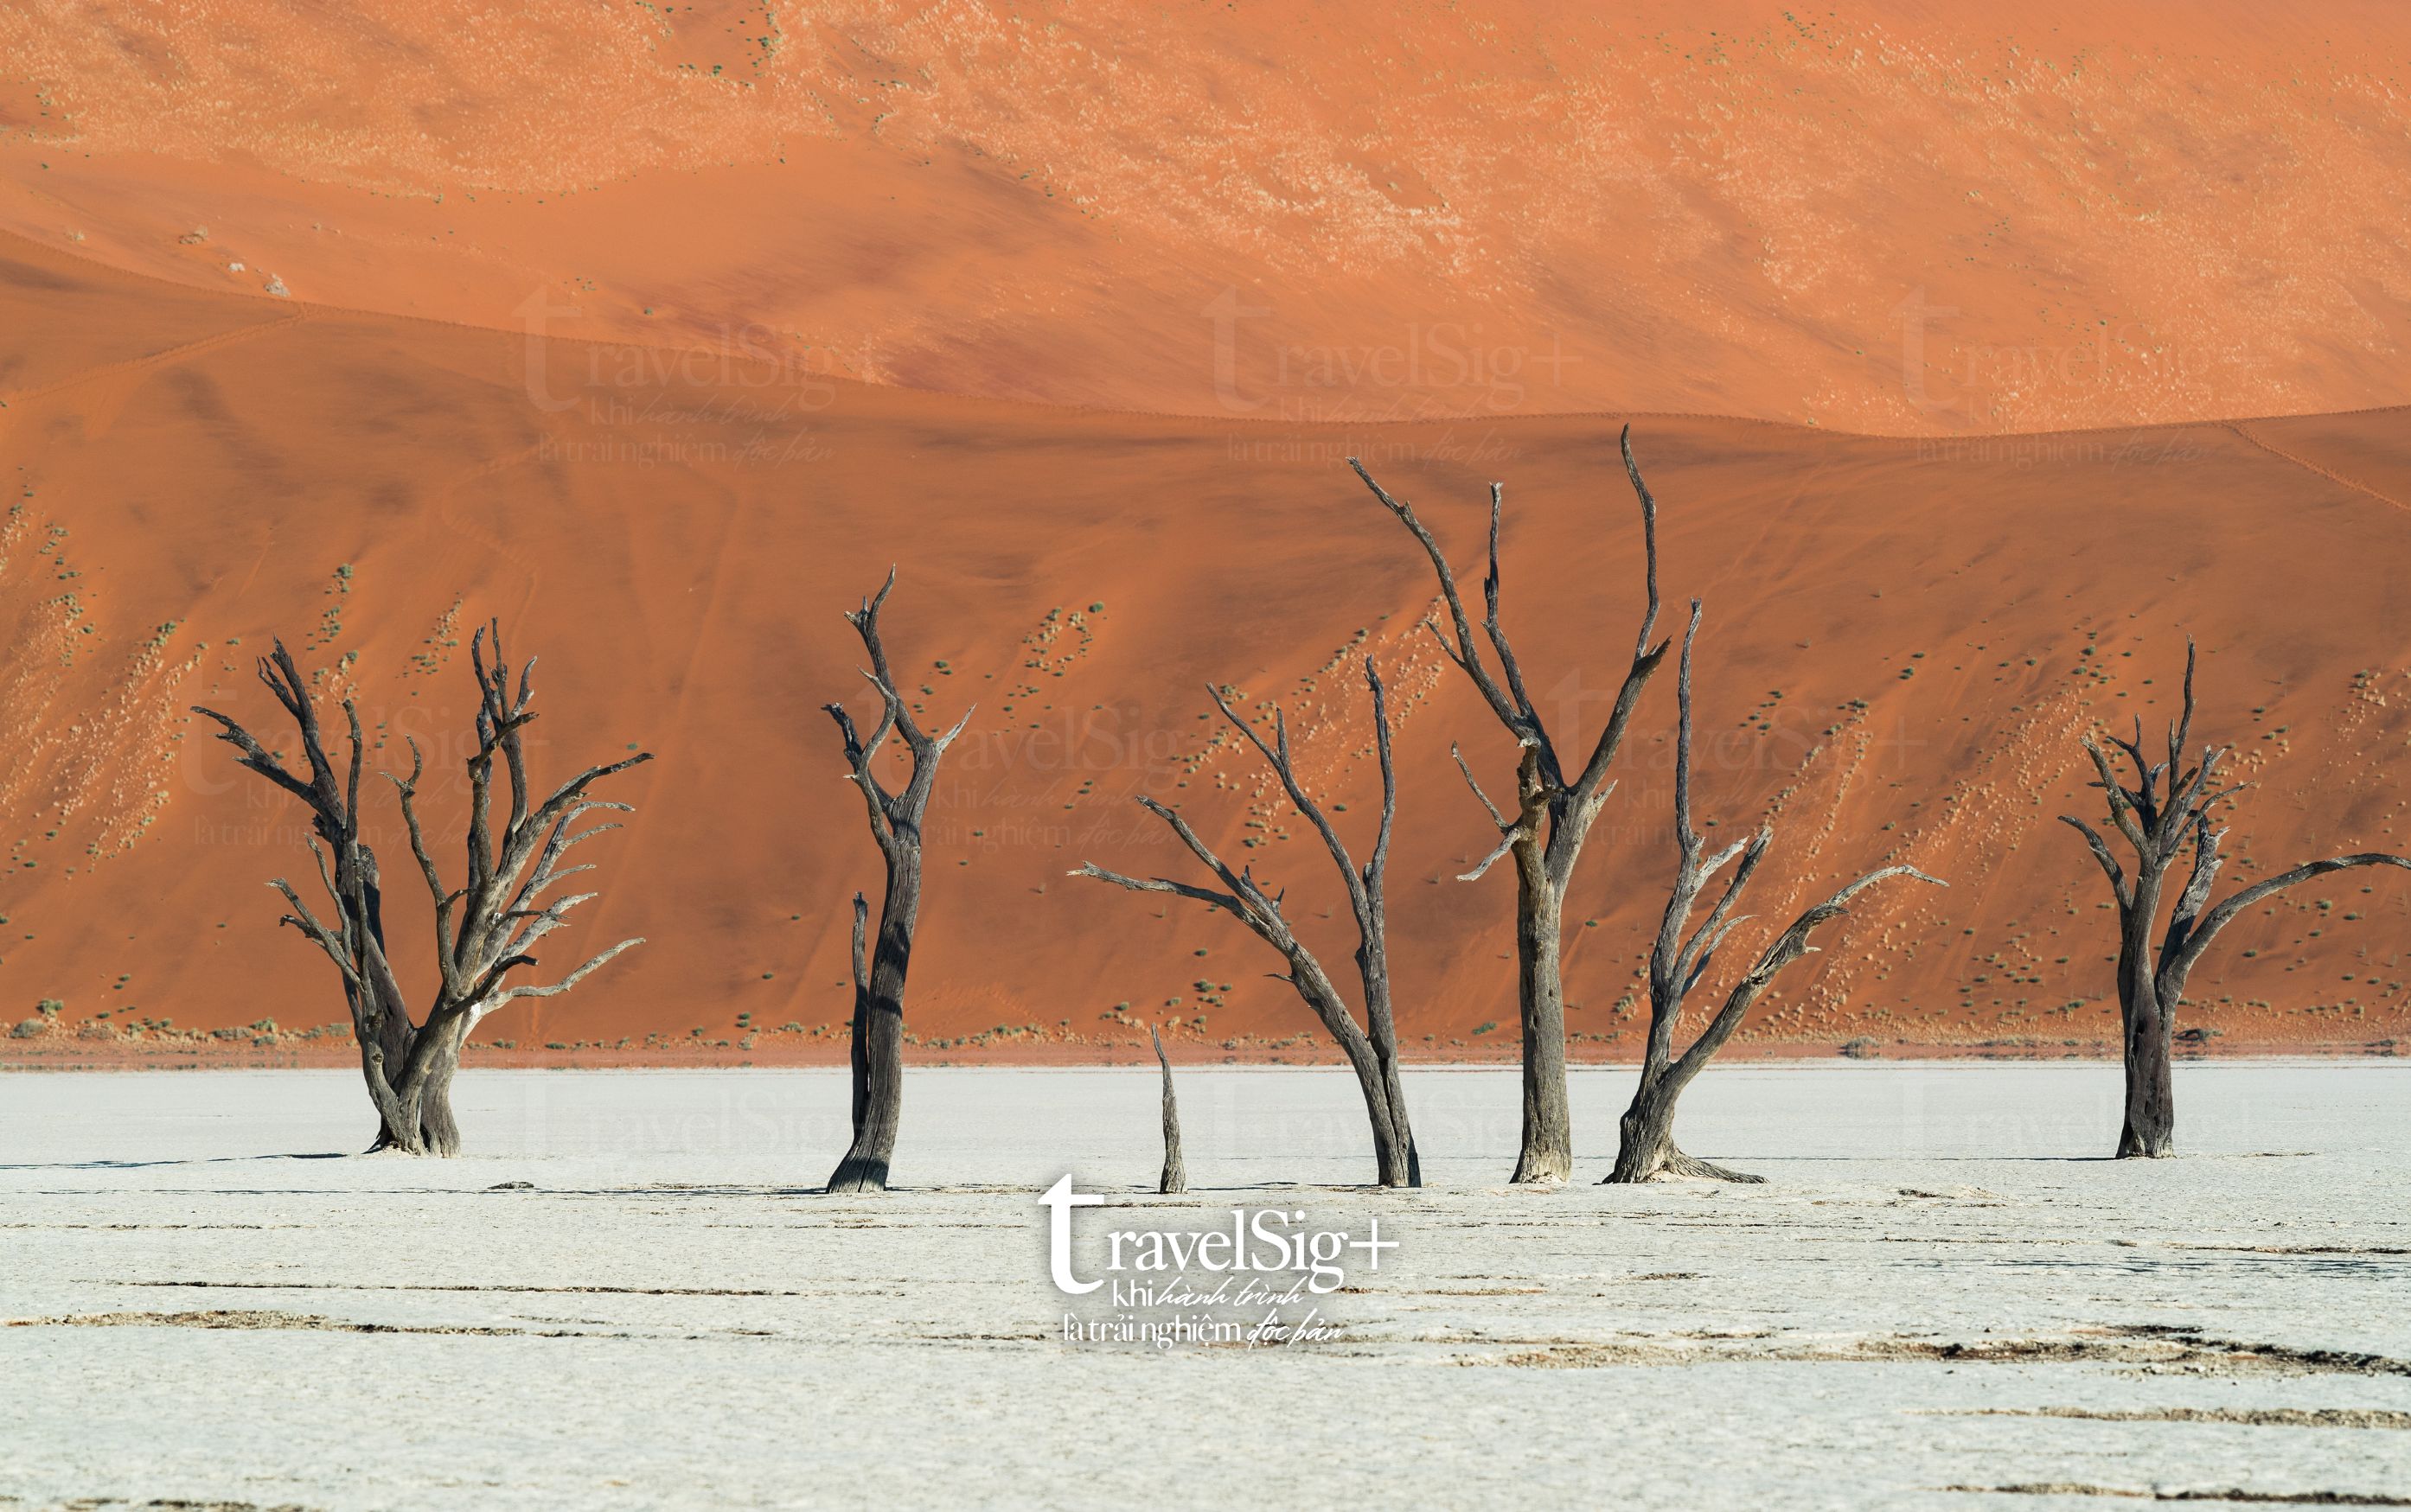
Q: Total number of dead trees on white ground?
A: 7